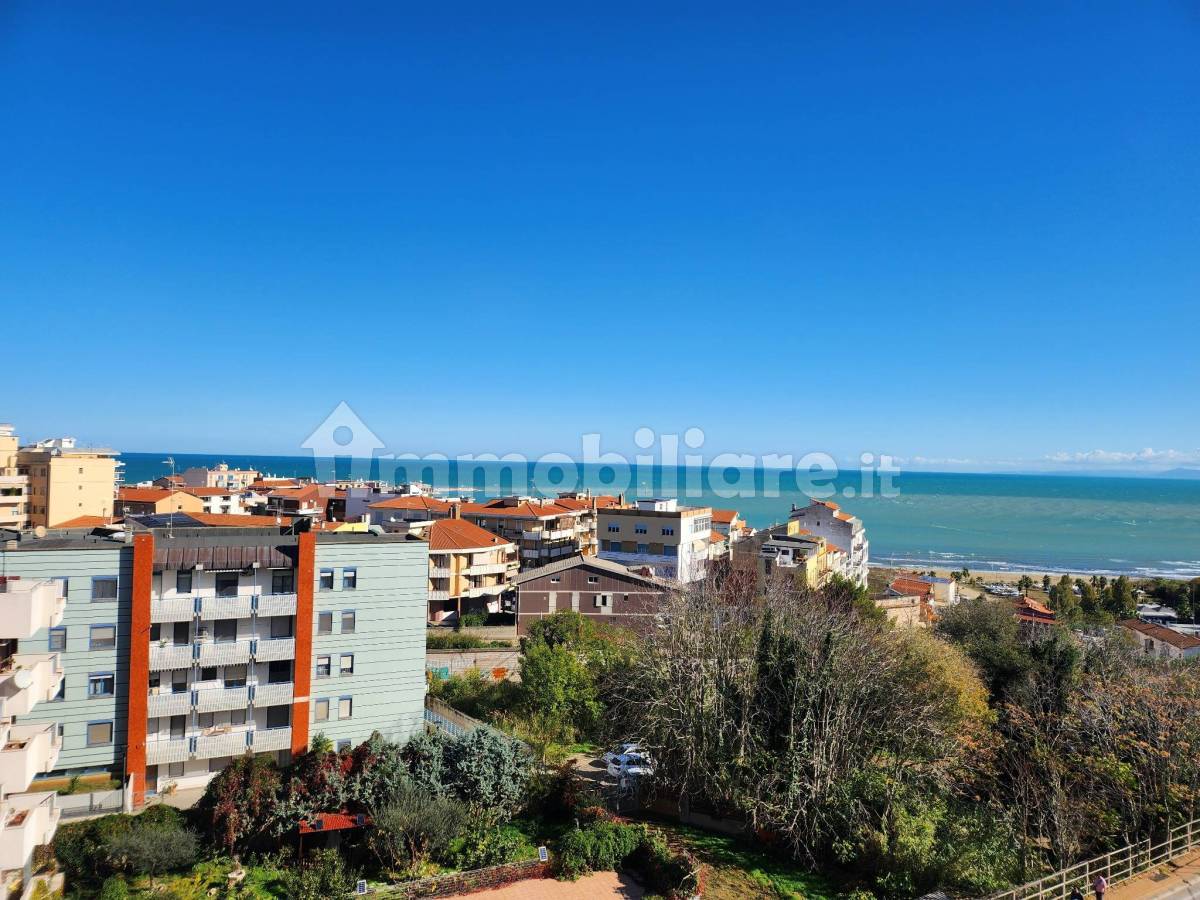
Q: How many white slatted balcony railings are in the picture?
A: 12